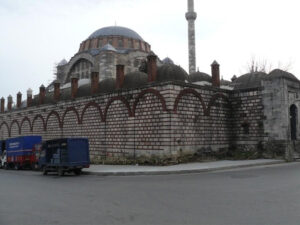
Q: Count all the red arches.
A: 11